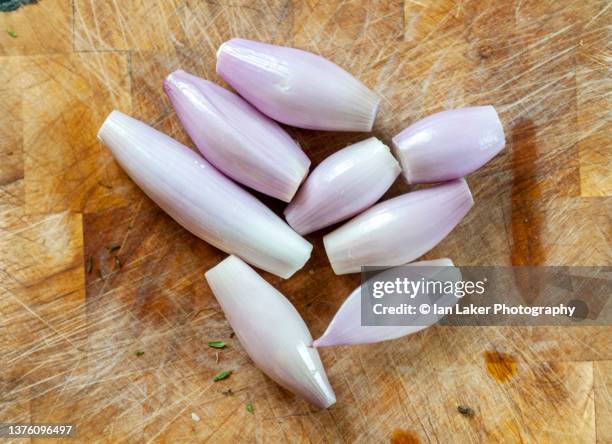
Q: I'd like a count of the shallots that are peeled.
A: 8